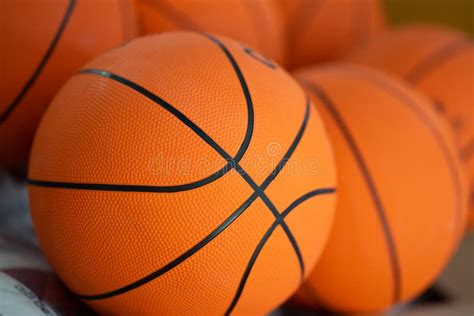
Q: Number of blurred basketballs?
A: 5